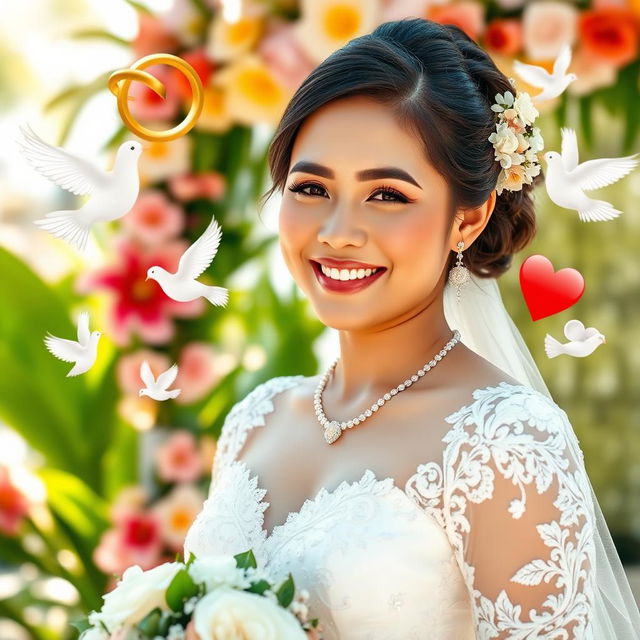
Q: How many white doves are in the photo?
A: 7